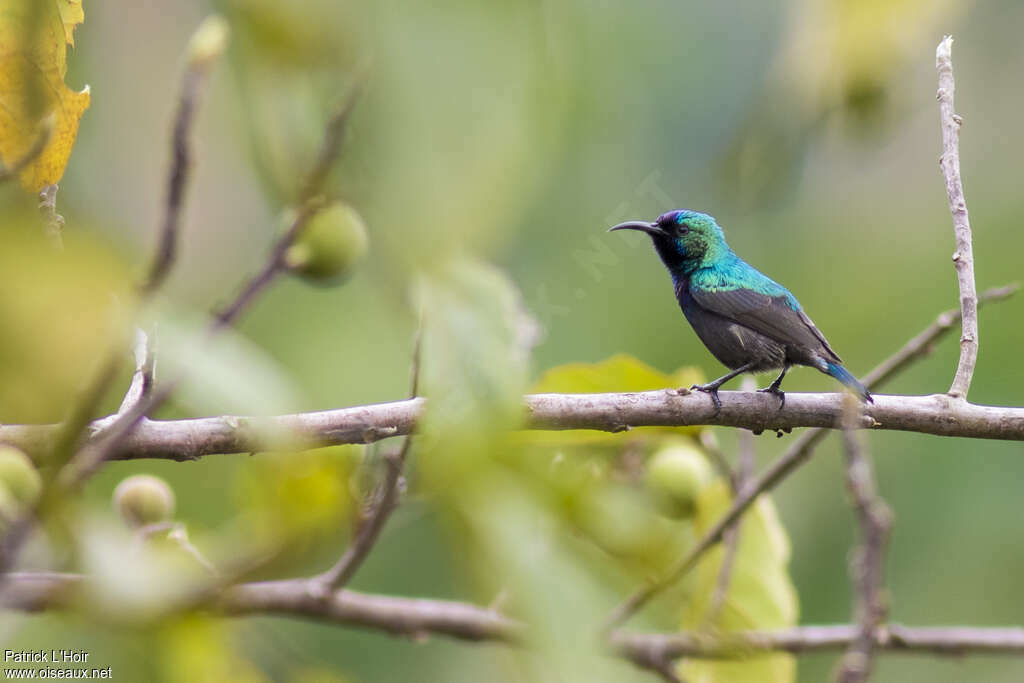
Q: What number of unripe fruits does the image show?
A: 4